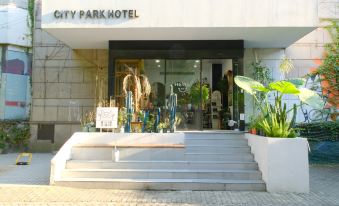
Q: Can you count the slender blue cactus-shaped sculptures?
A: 2